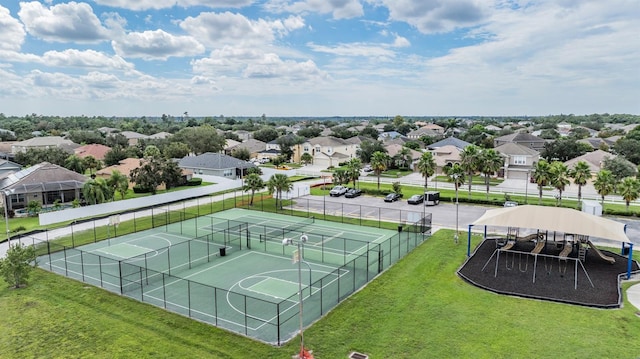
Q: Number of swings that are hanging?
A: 4